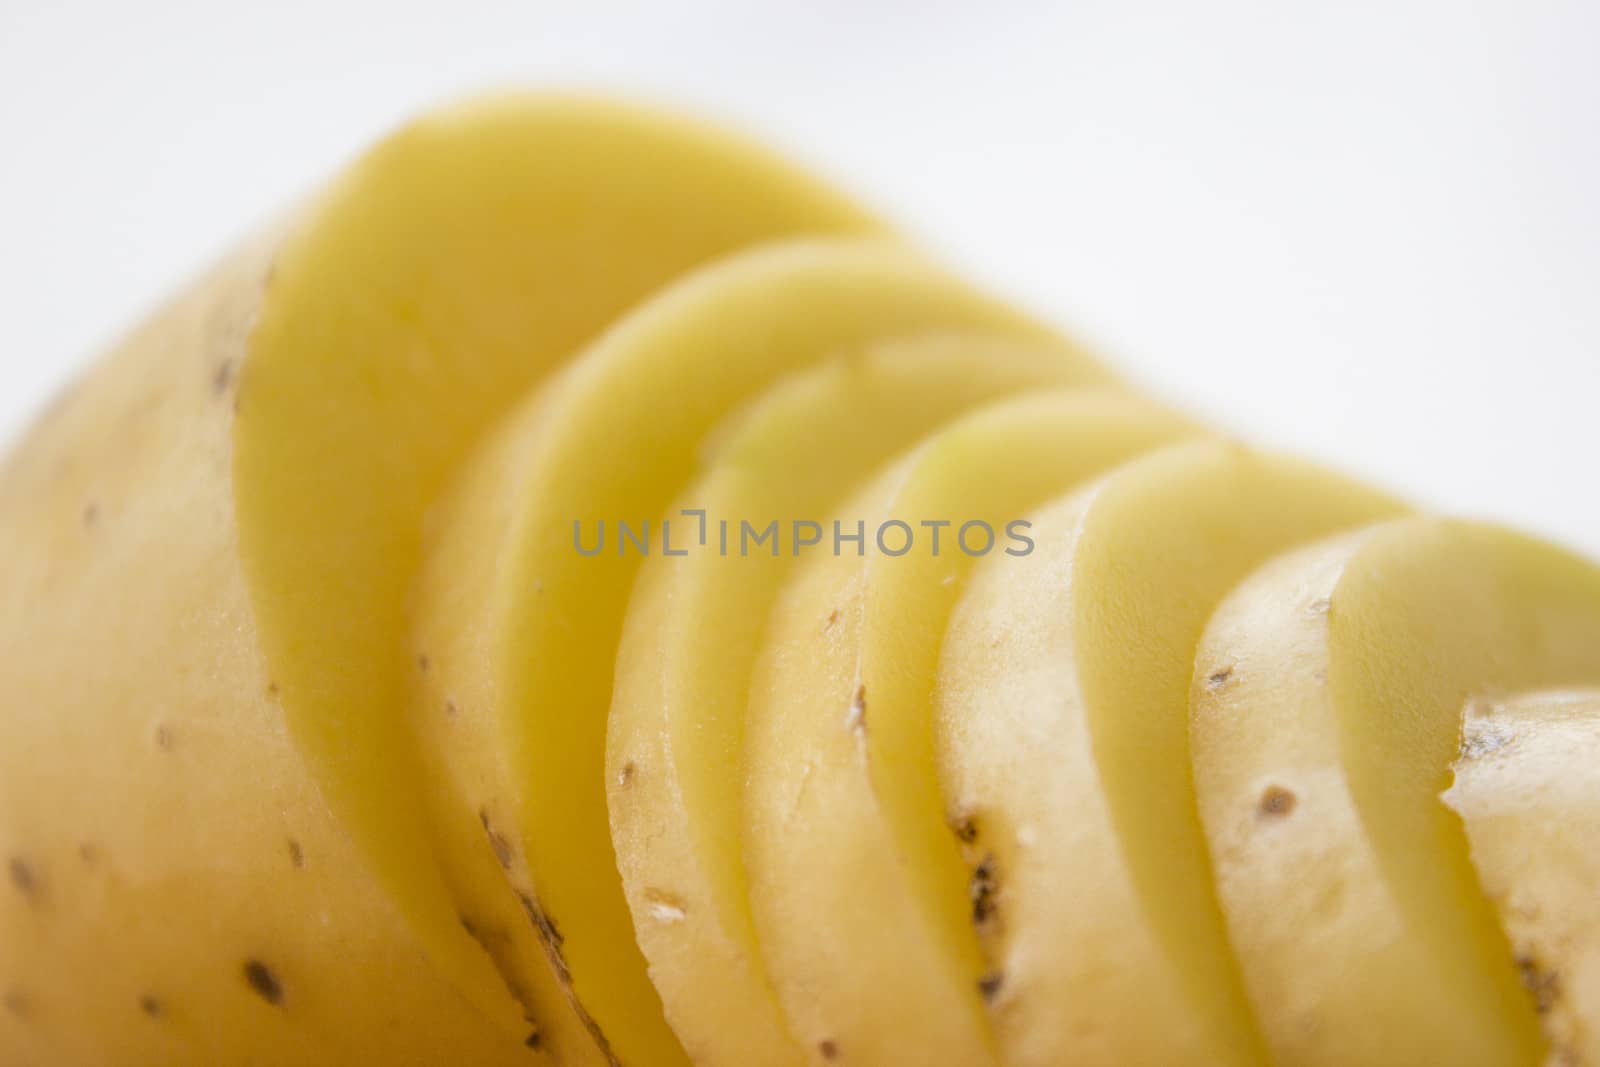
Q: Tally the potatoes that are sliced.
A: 1